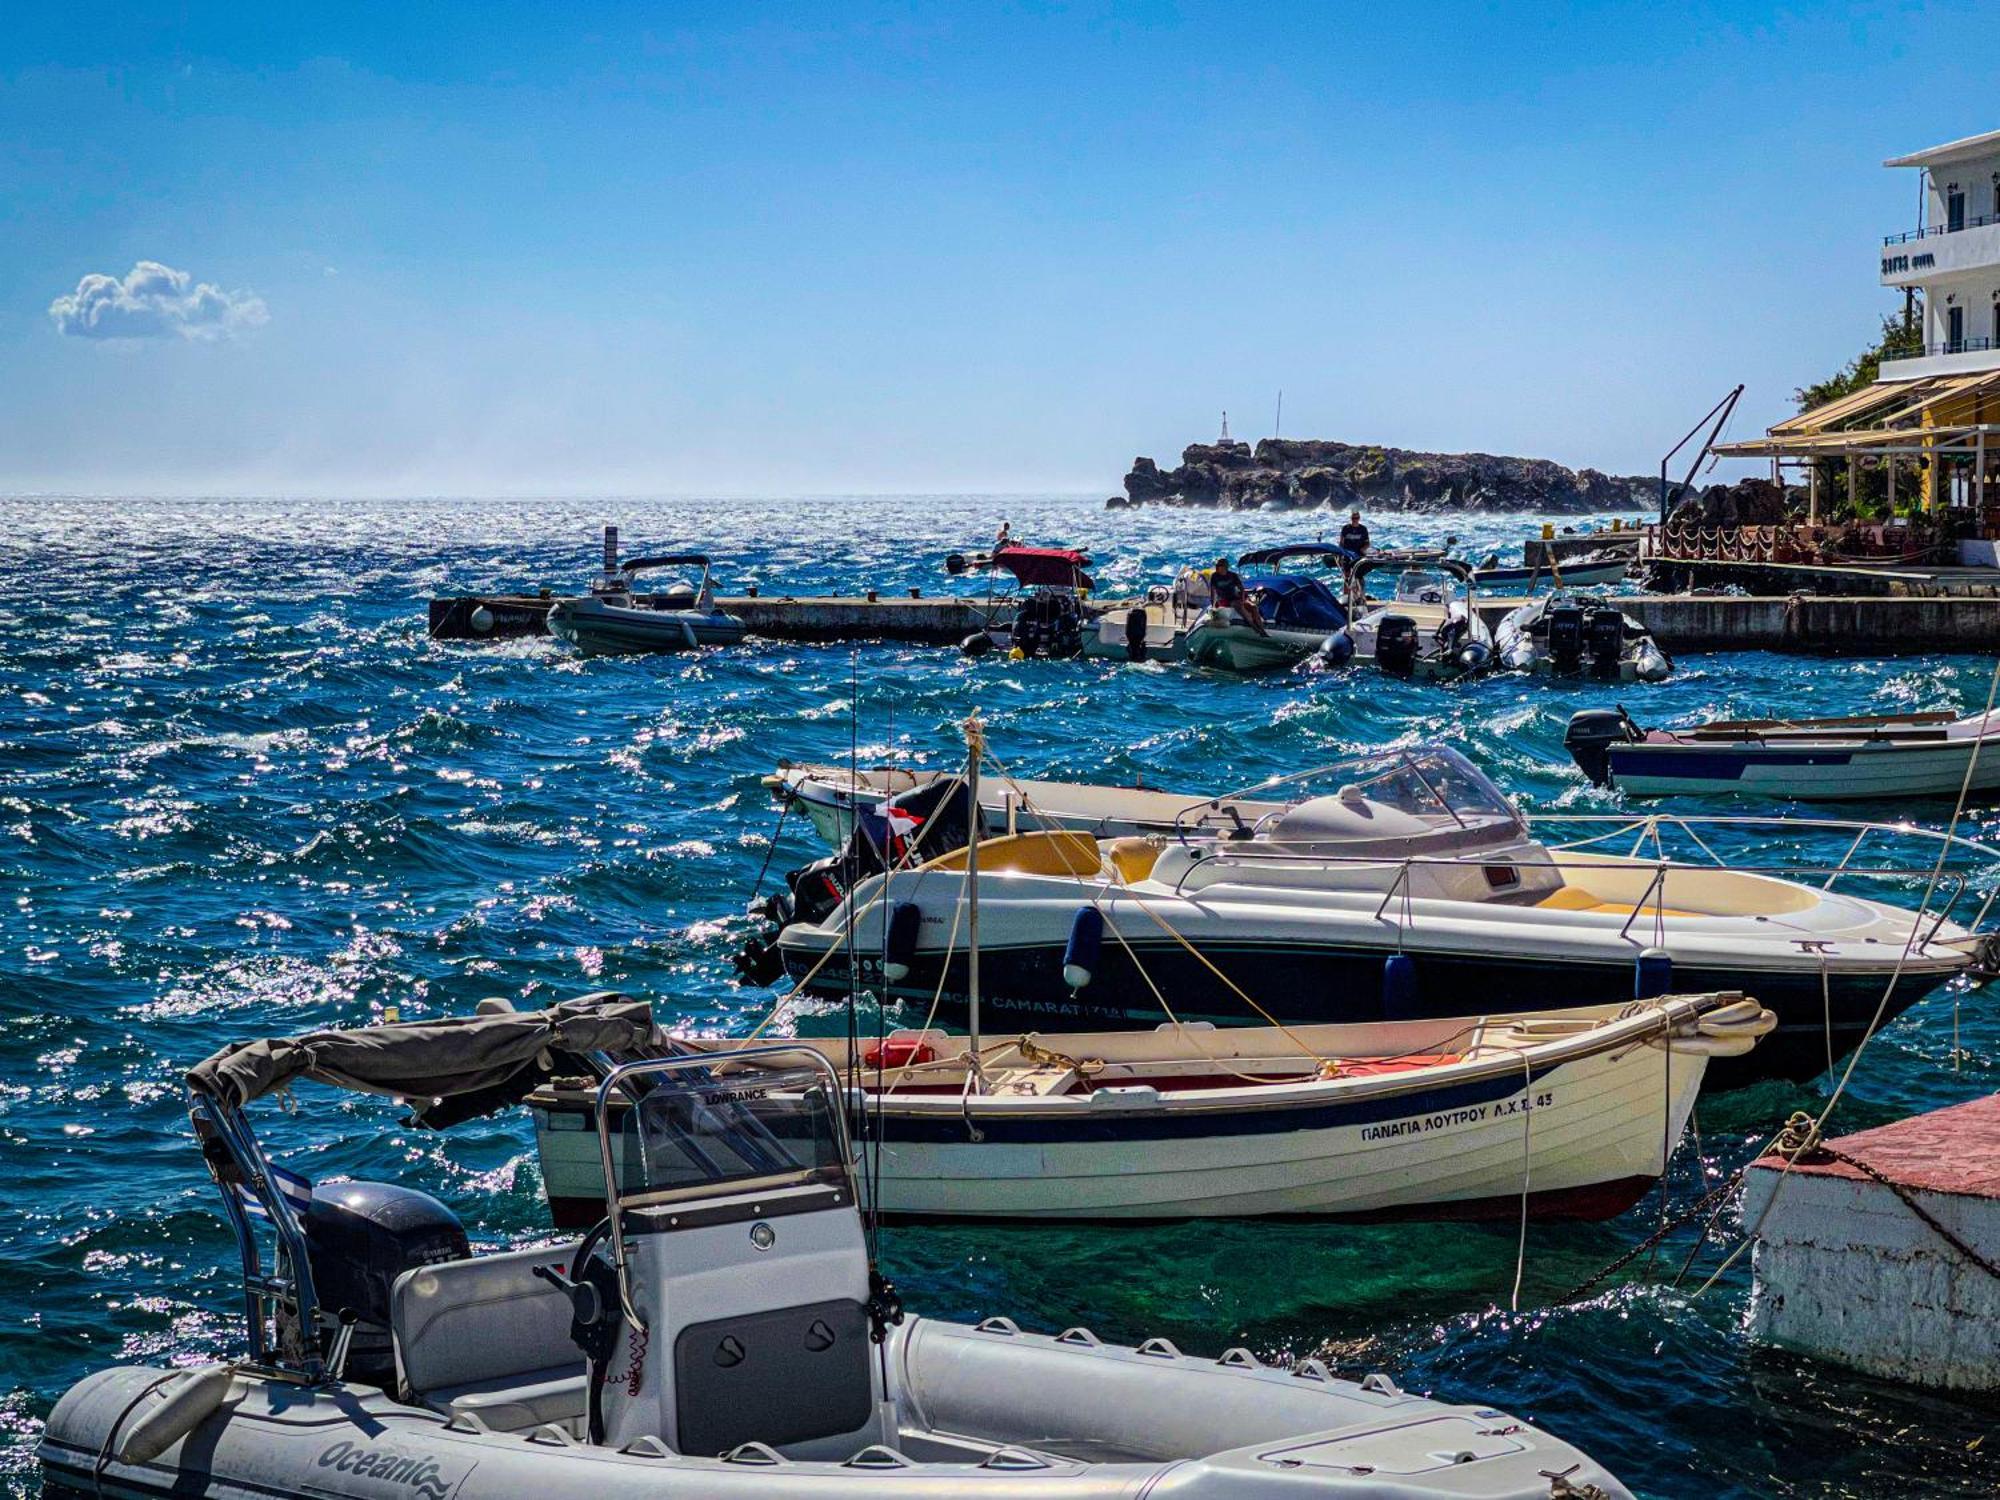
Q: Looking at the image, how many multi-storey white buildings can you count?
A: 1